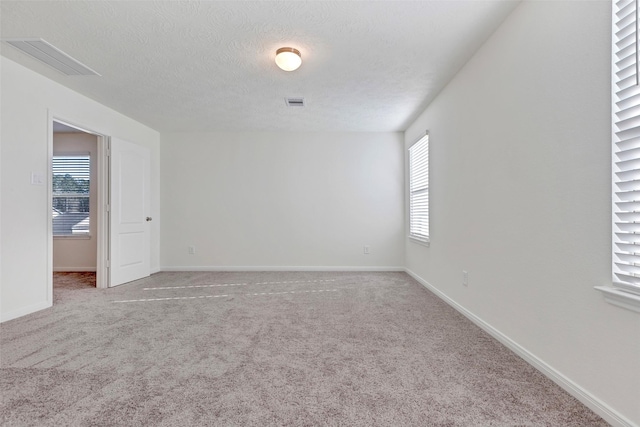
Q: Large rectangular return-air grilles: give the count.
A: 1